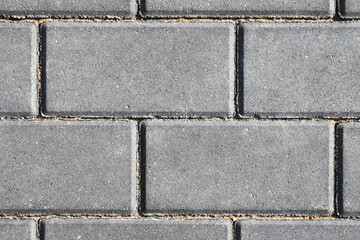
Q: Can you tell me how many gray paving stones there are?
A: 12